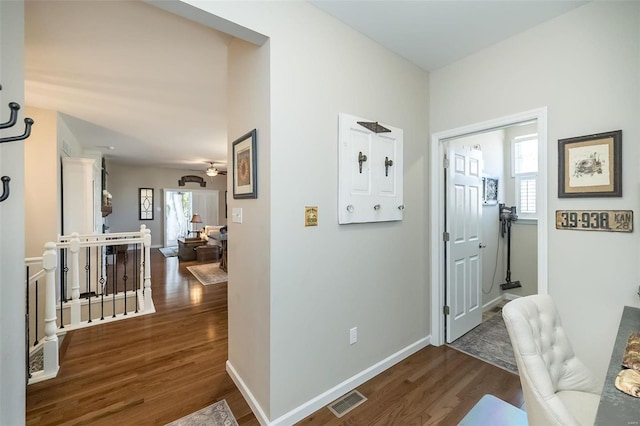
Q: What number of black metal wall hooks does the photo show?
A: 3